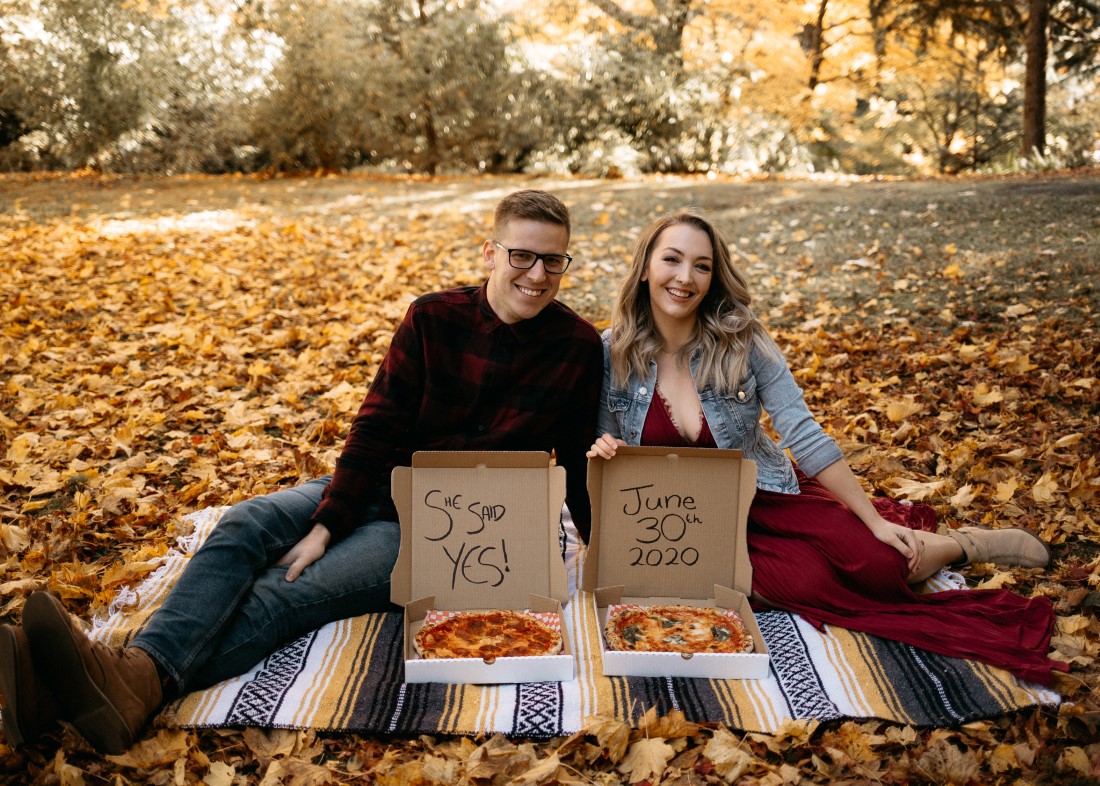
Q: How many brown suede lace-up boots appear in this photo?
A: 2